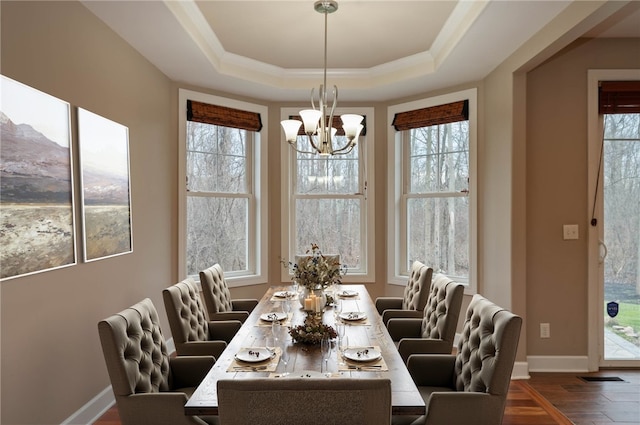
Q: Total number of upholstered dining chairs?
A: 8